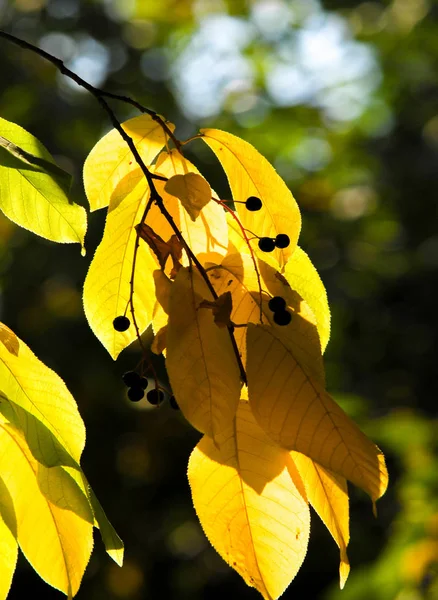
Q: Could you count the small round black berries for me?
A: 11